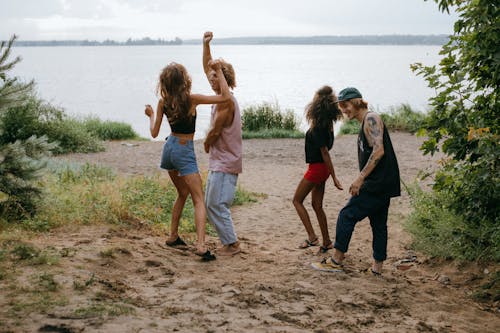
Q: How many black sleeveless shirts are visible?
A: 2